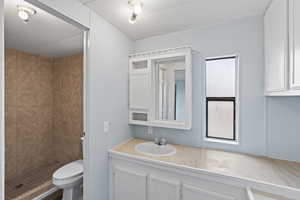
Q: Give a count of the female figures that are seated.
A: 0